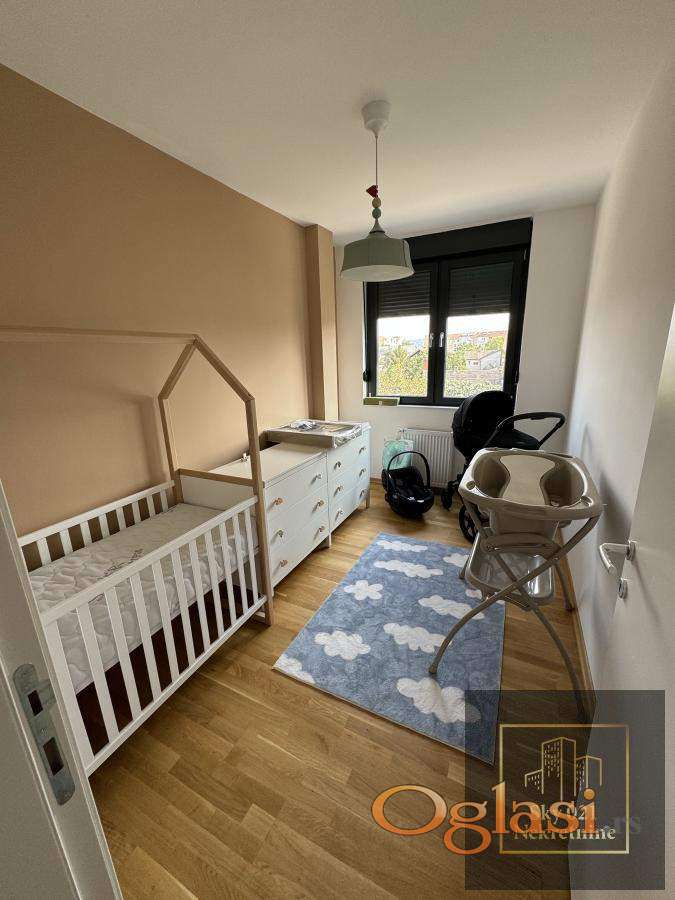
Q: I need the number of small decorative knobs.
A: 12